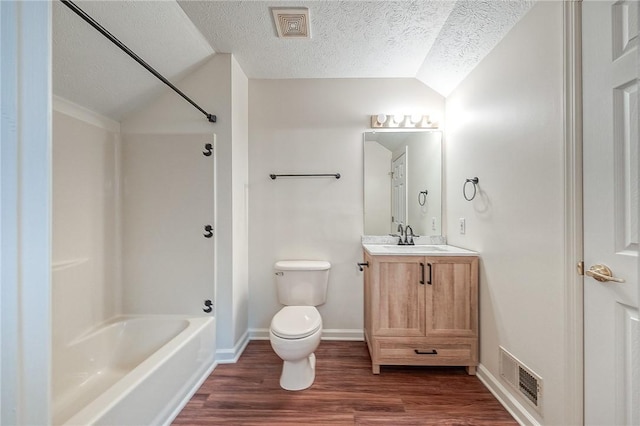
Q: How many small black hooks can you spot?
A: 3